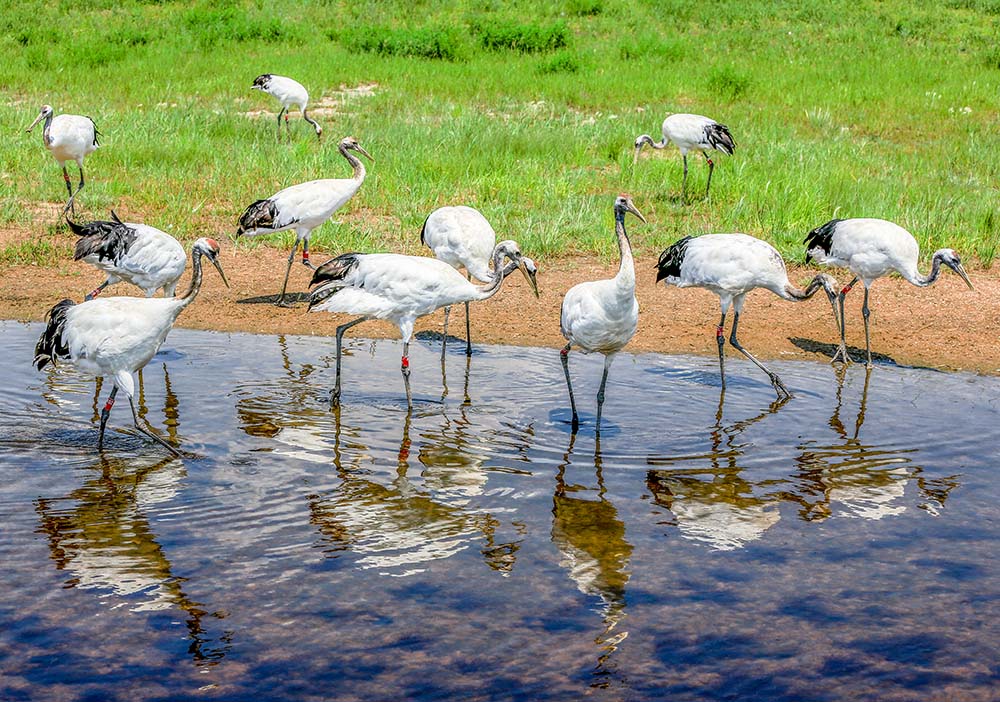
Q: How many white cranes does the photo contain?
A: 11